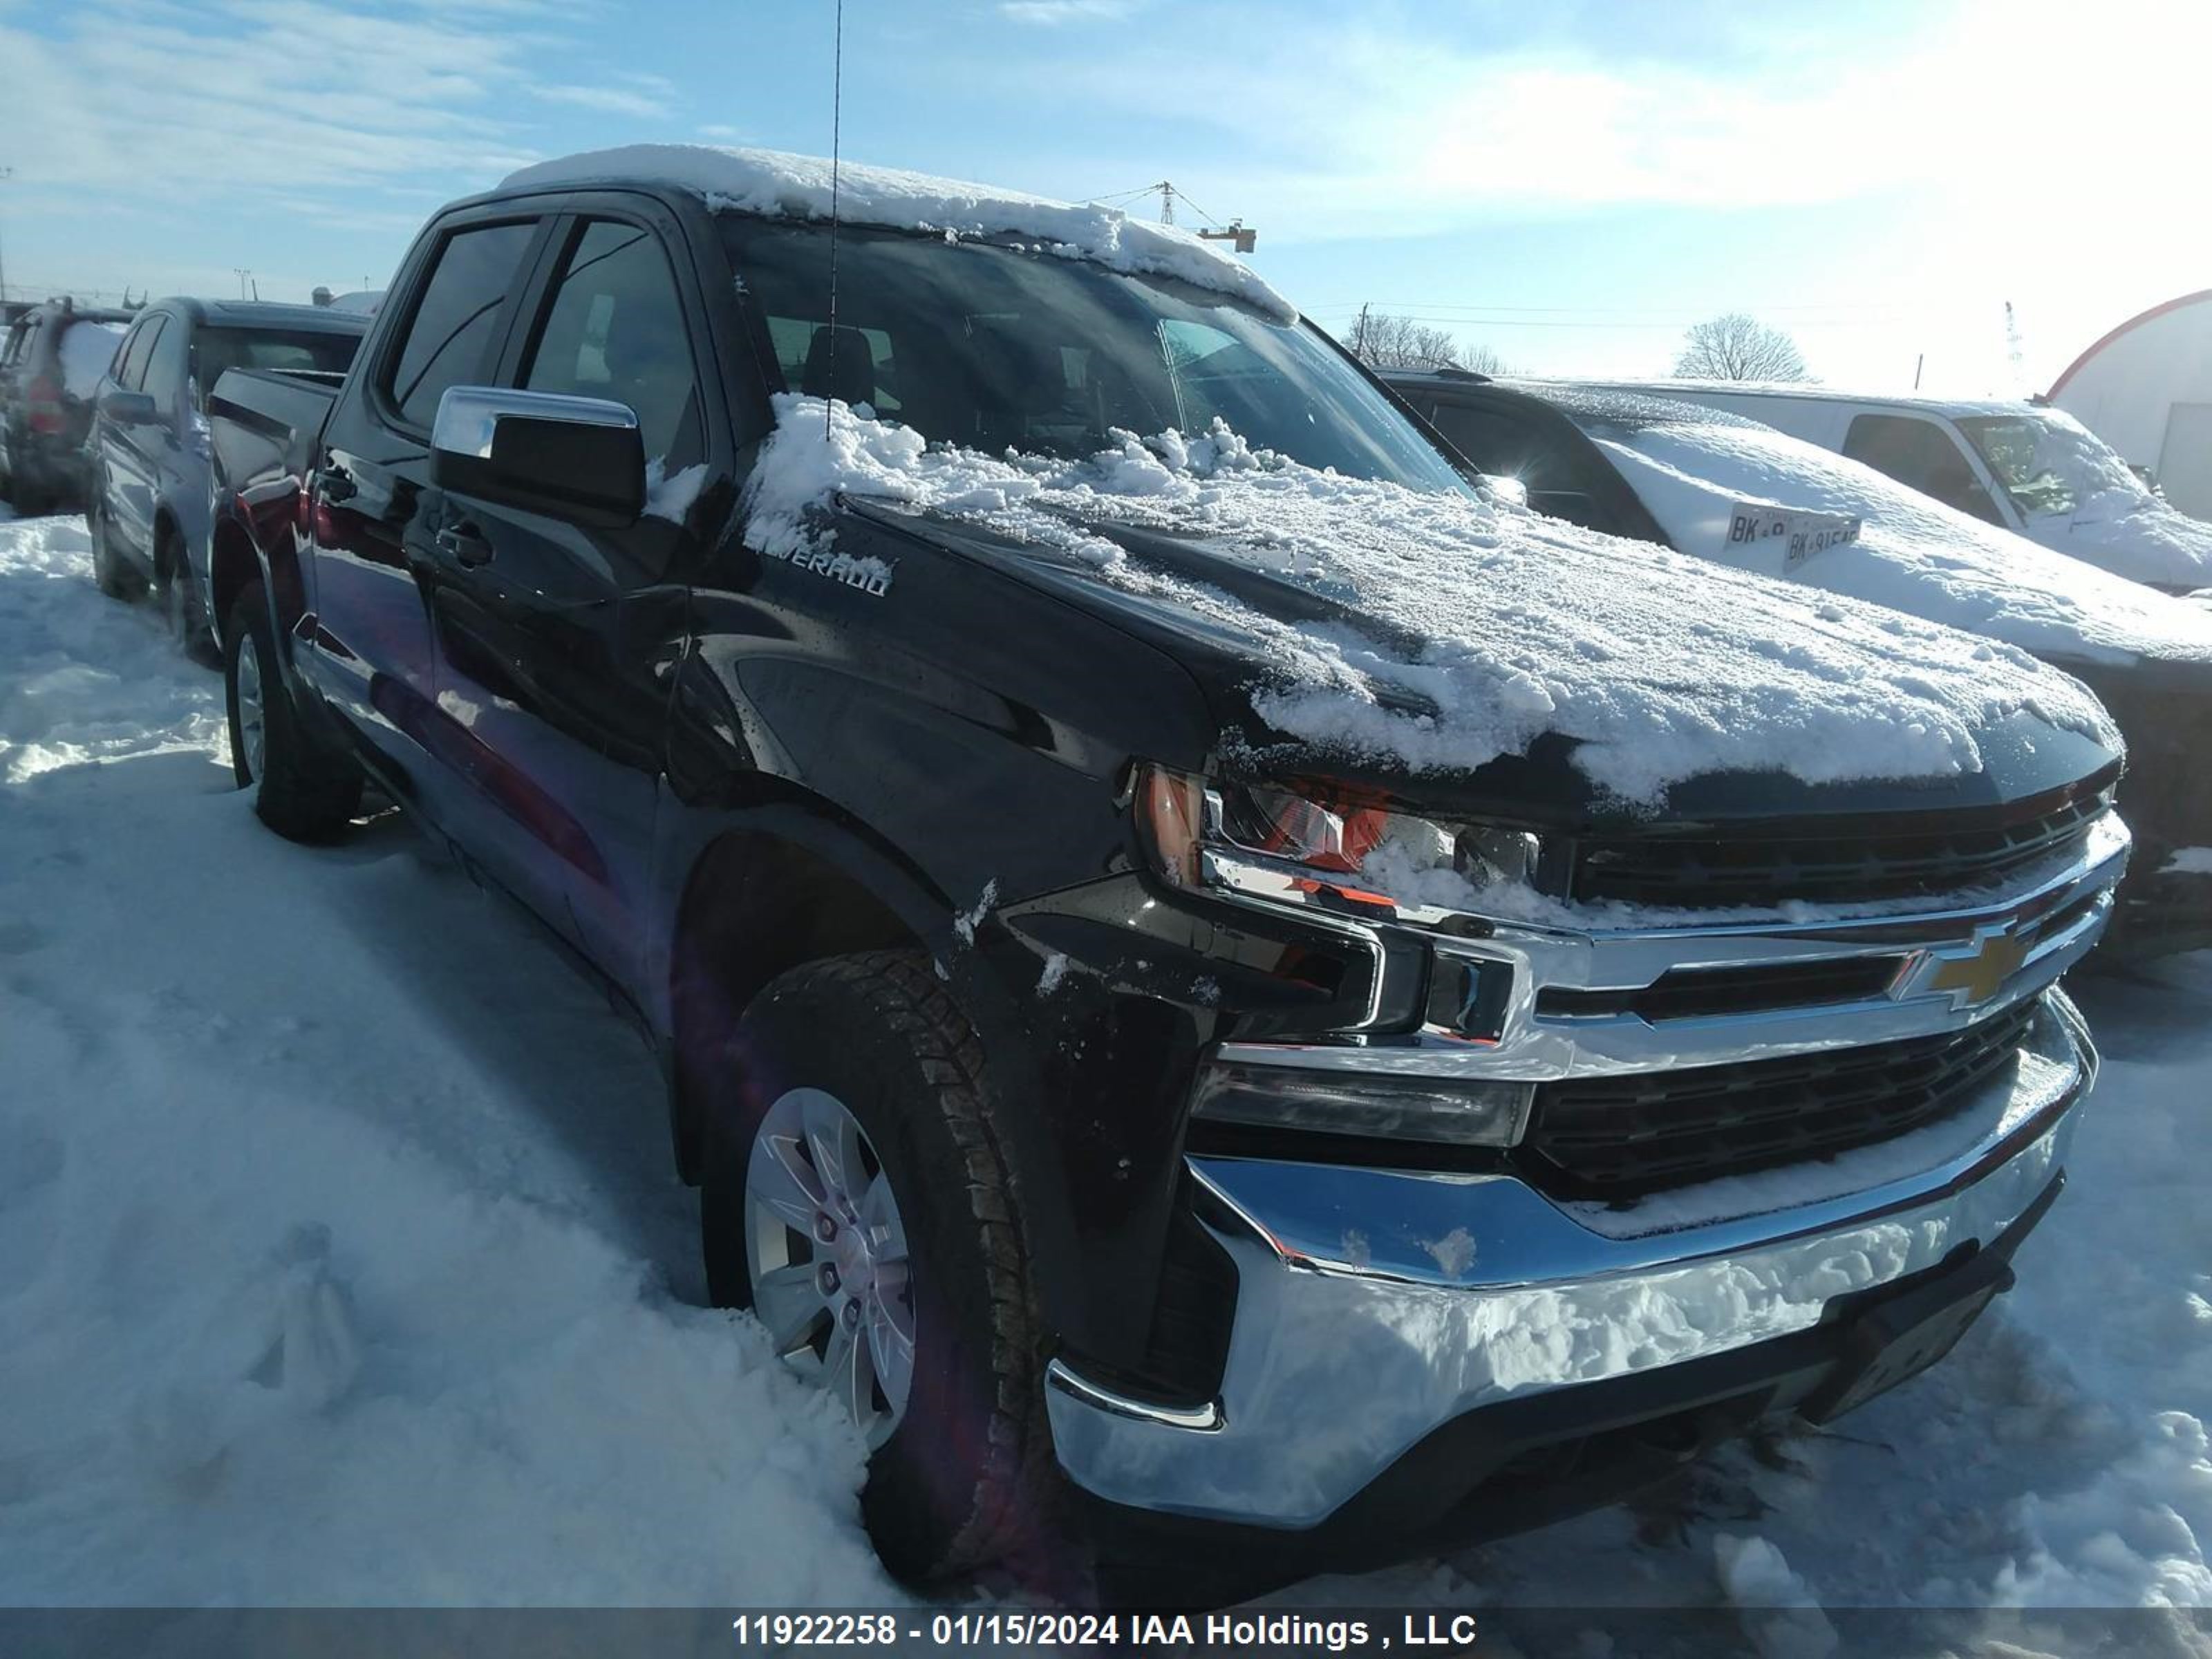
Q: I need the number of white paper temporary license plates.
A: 2